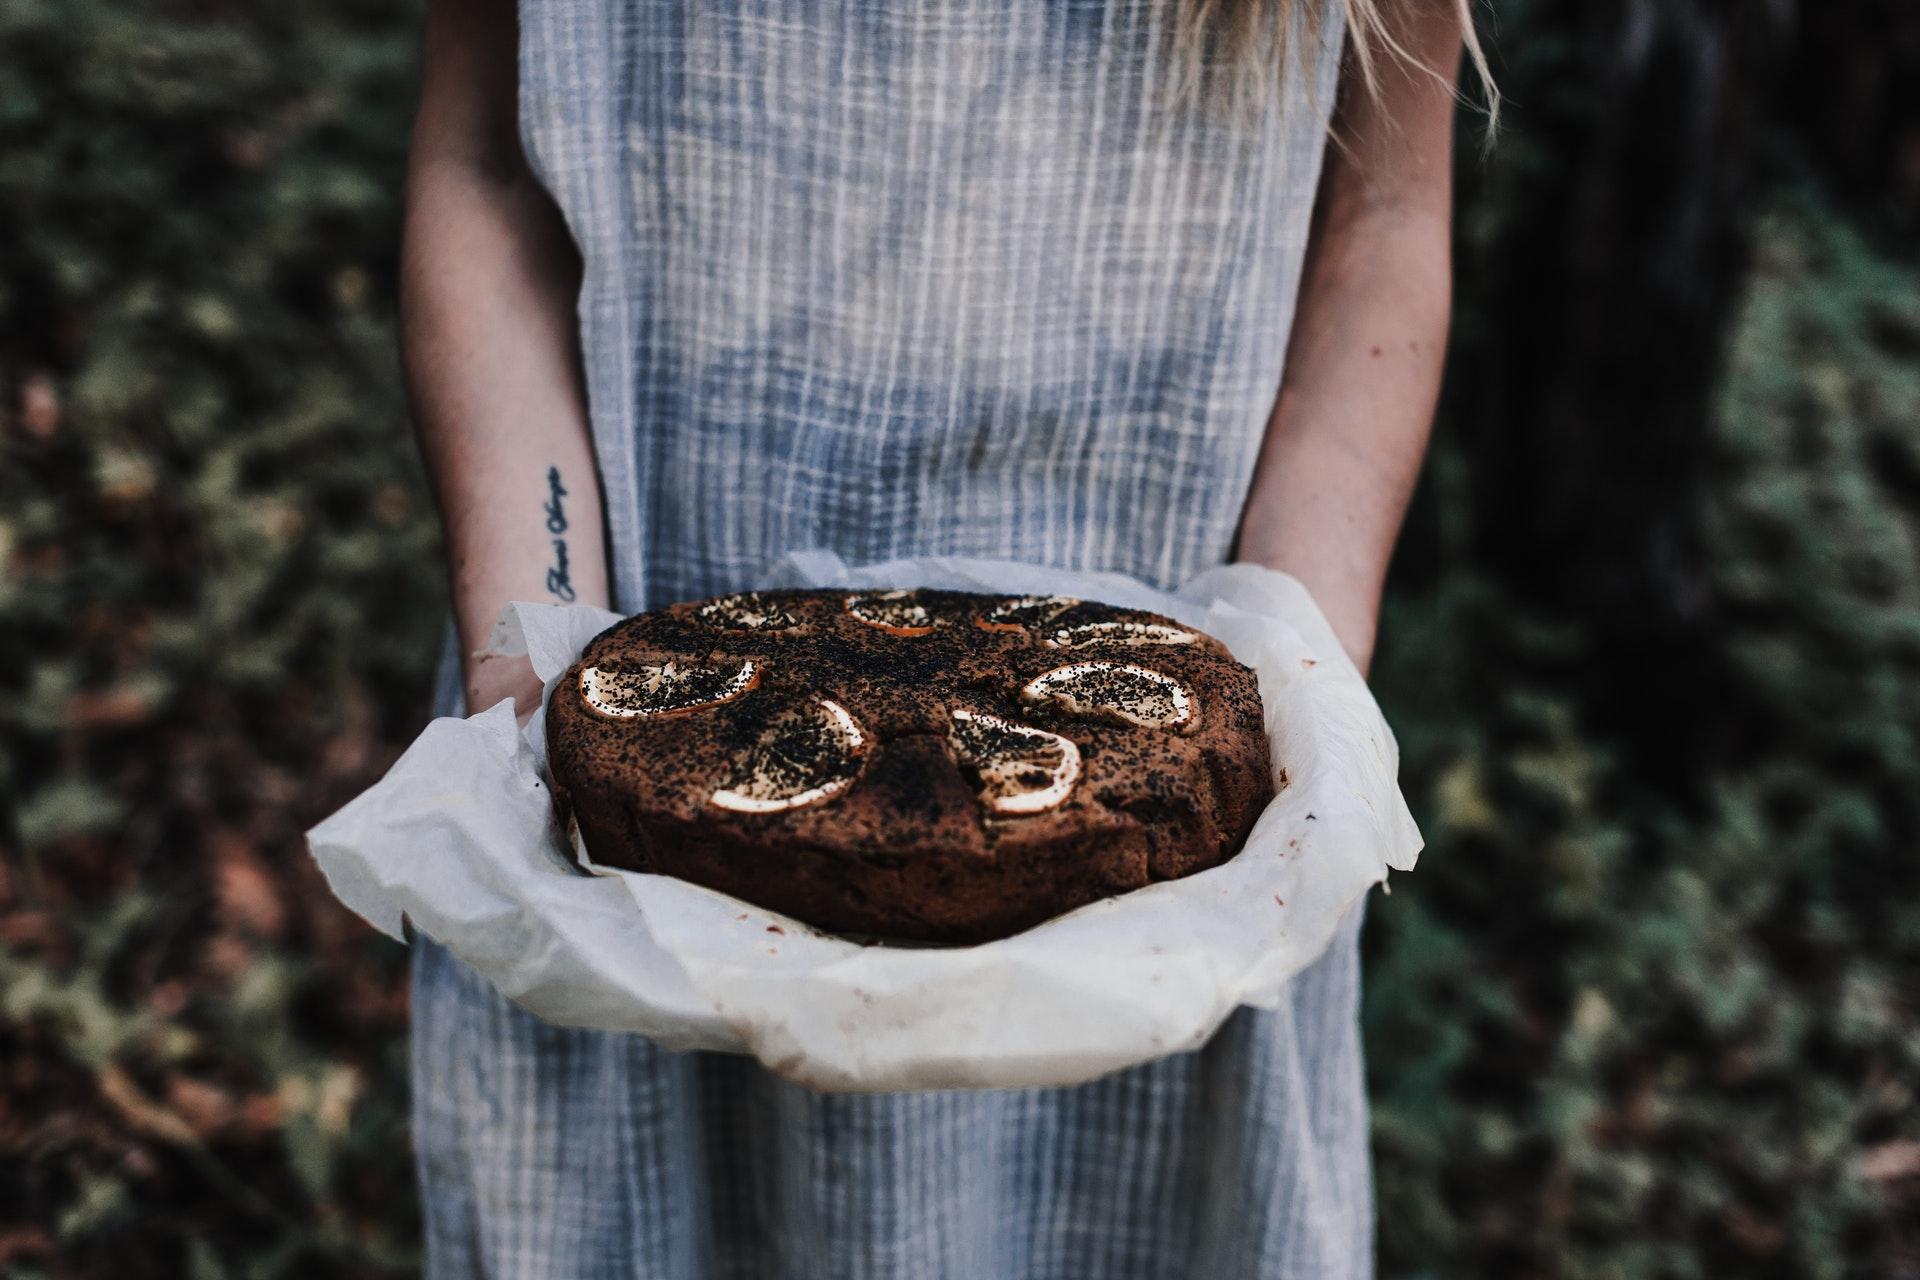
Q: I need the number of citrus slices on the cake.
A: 8